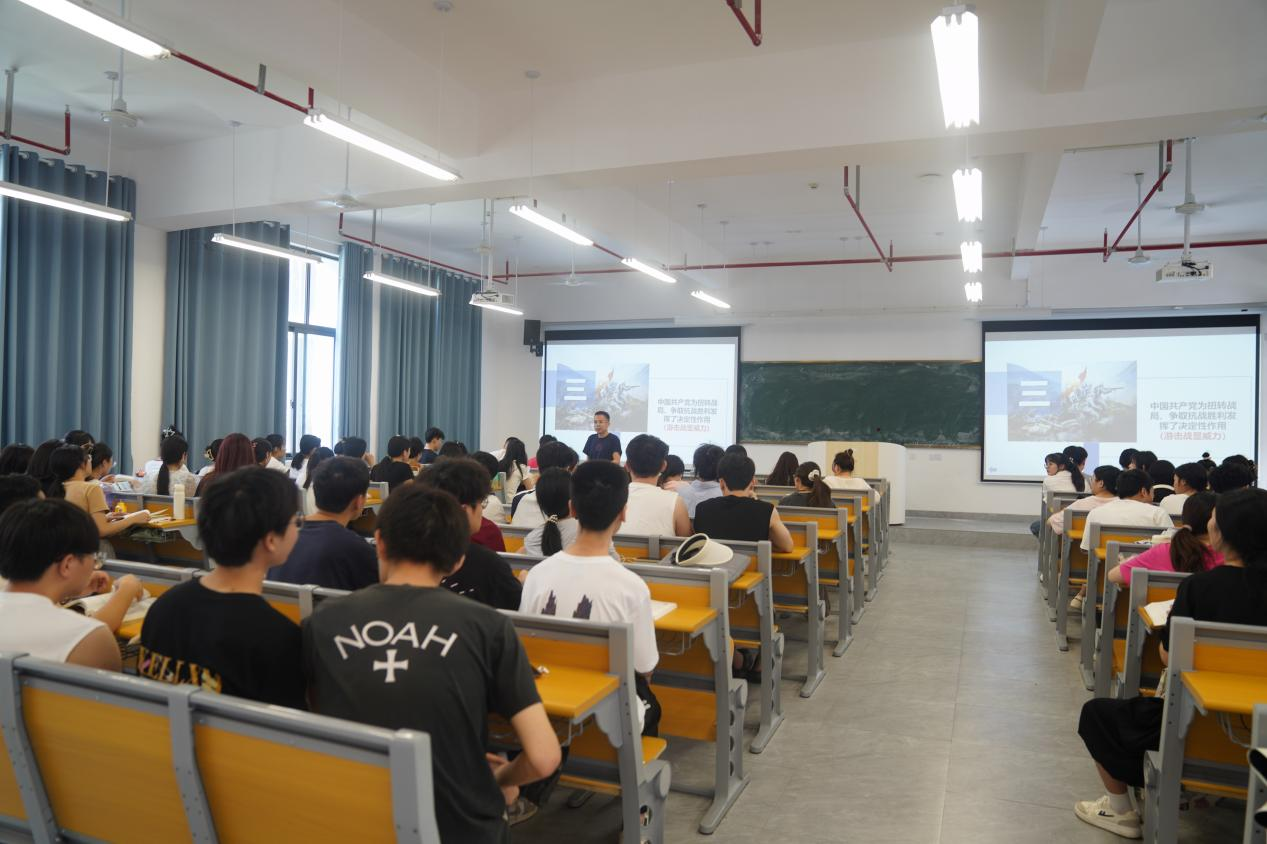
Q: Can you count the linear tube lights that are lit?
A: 13